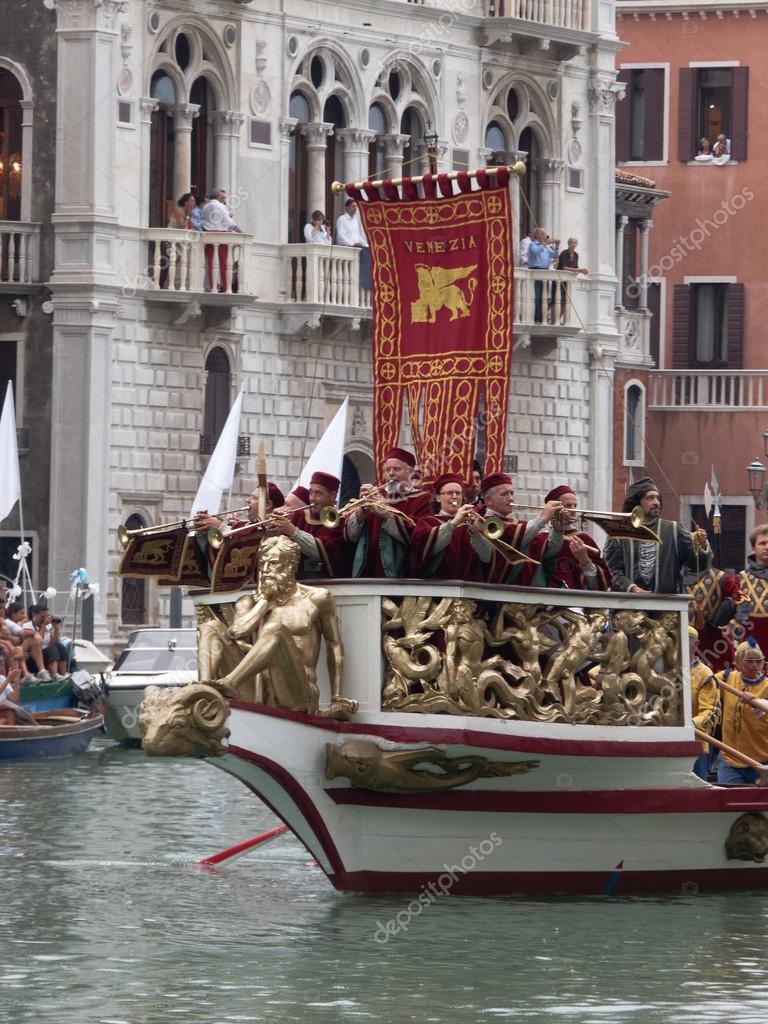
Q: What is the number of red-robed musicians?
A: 7